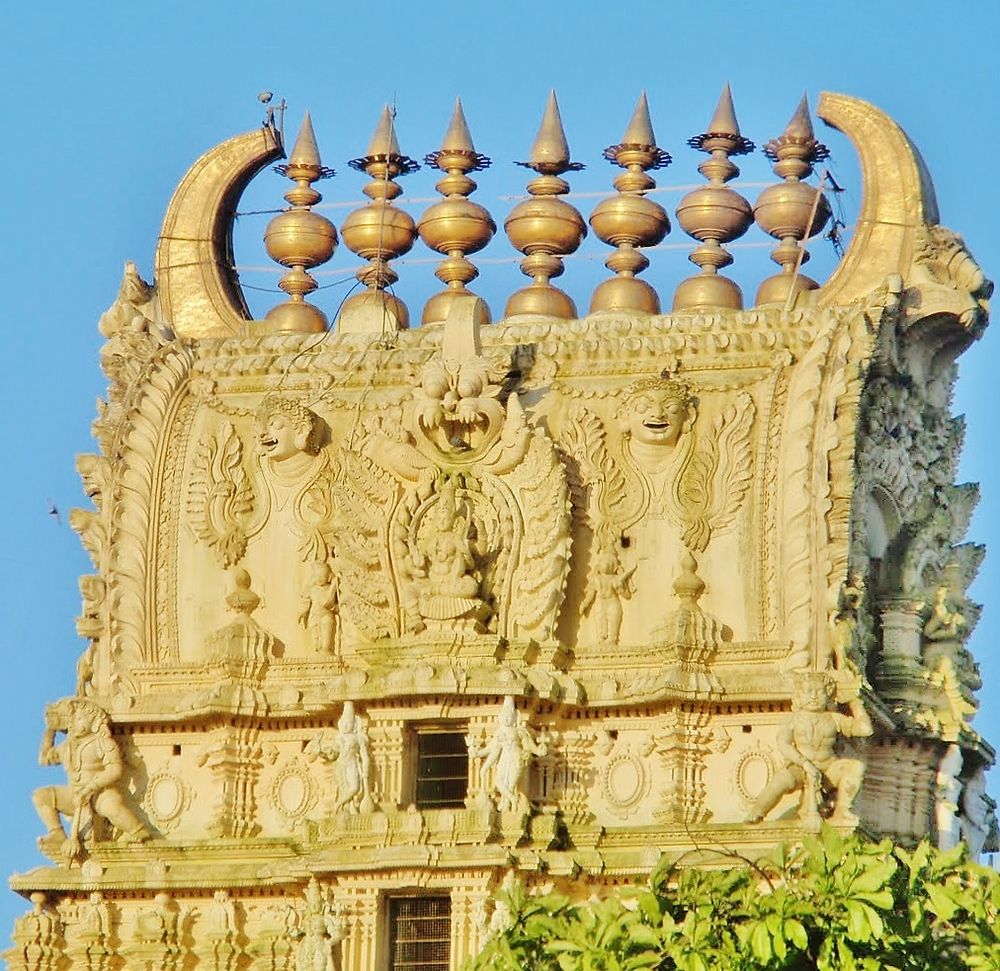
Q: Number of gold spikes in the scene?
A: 7